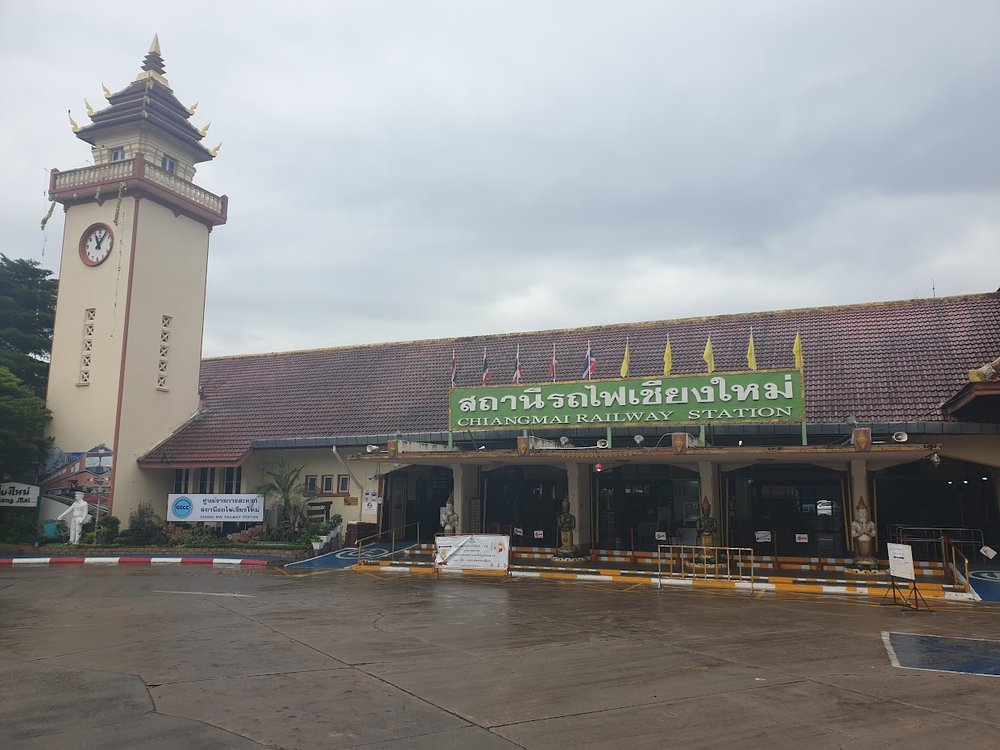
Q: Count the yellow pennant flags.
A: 5